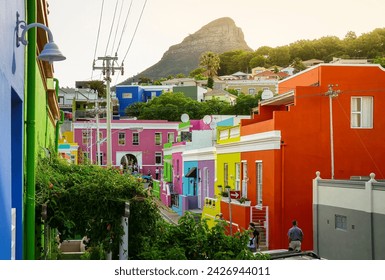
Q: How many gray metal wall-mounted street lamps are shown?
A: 1